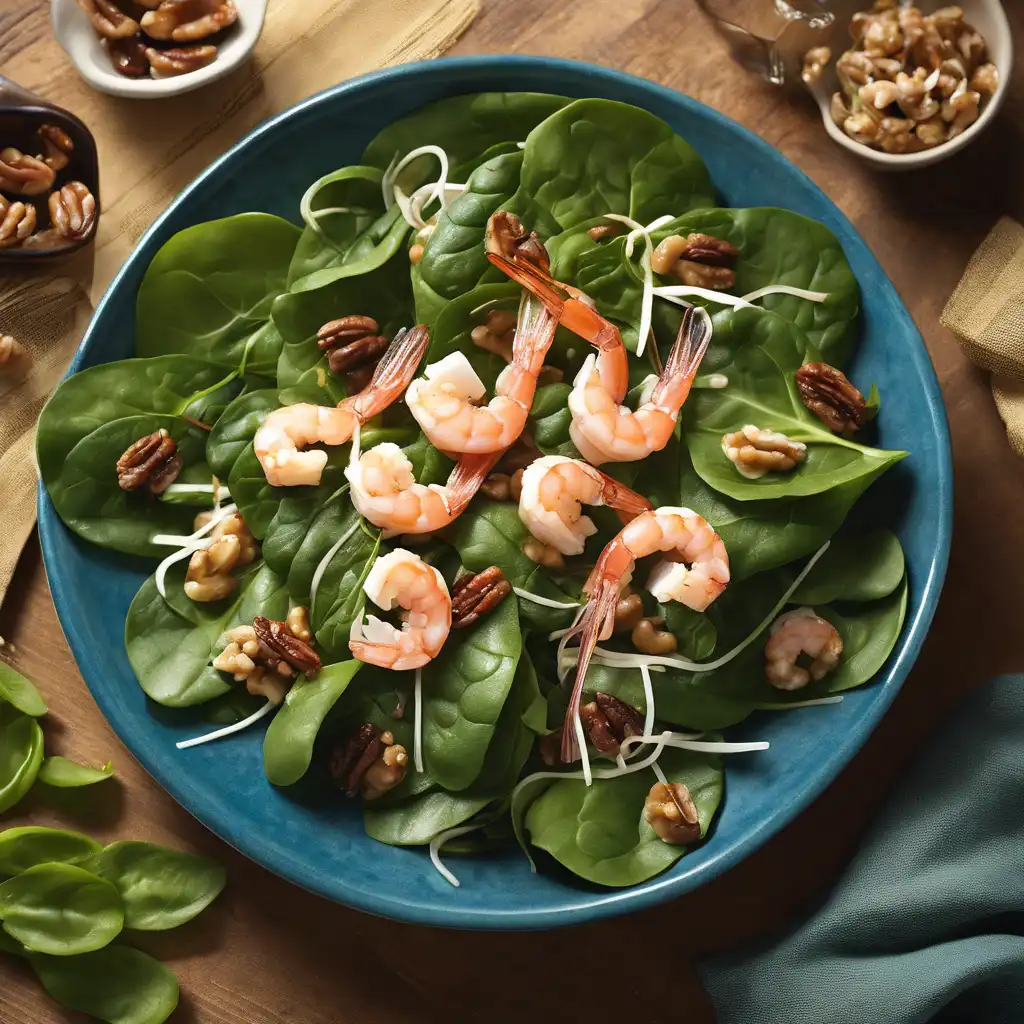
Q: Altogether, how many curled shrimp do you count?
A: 8